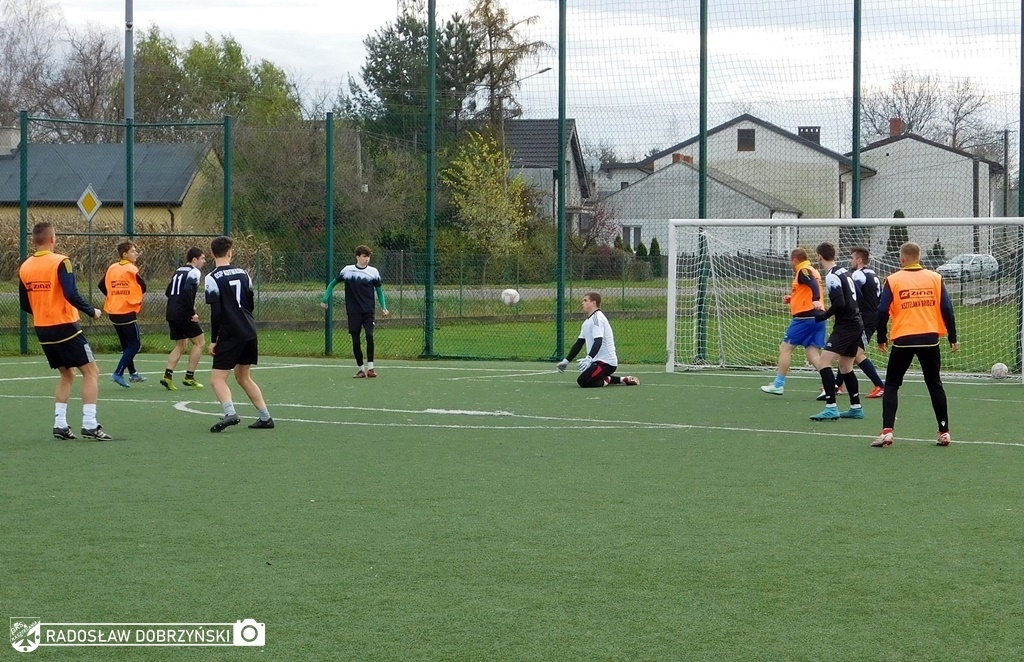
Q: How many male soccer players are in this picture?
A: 10